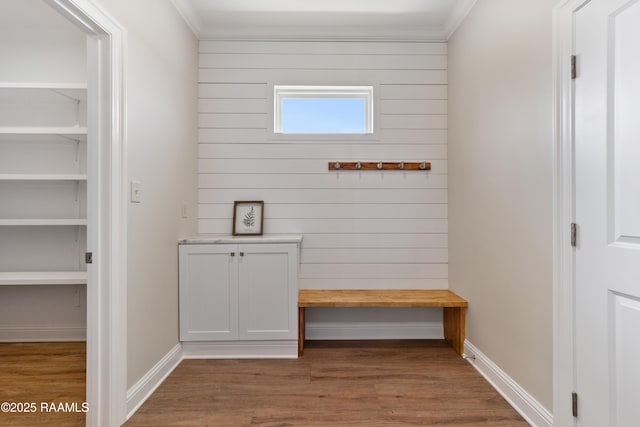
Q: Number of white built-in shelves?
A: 5